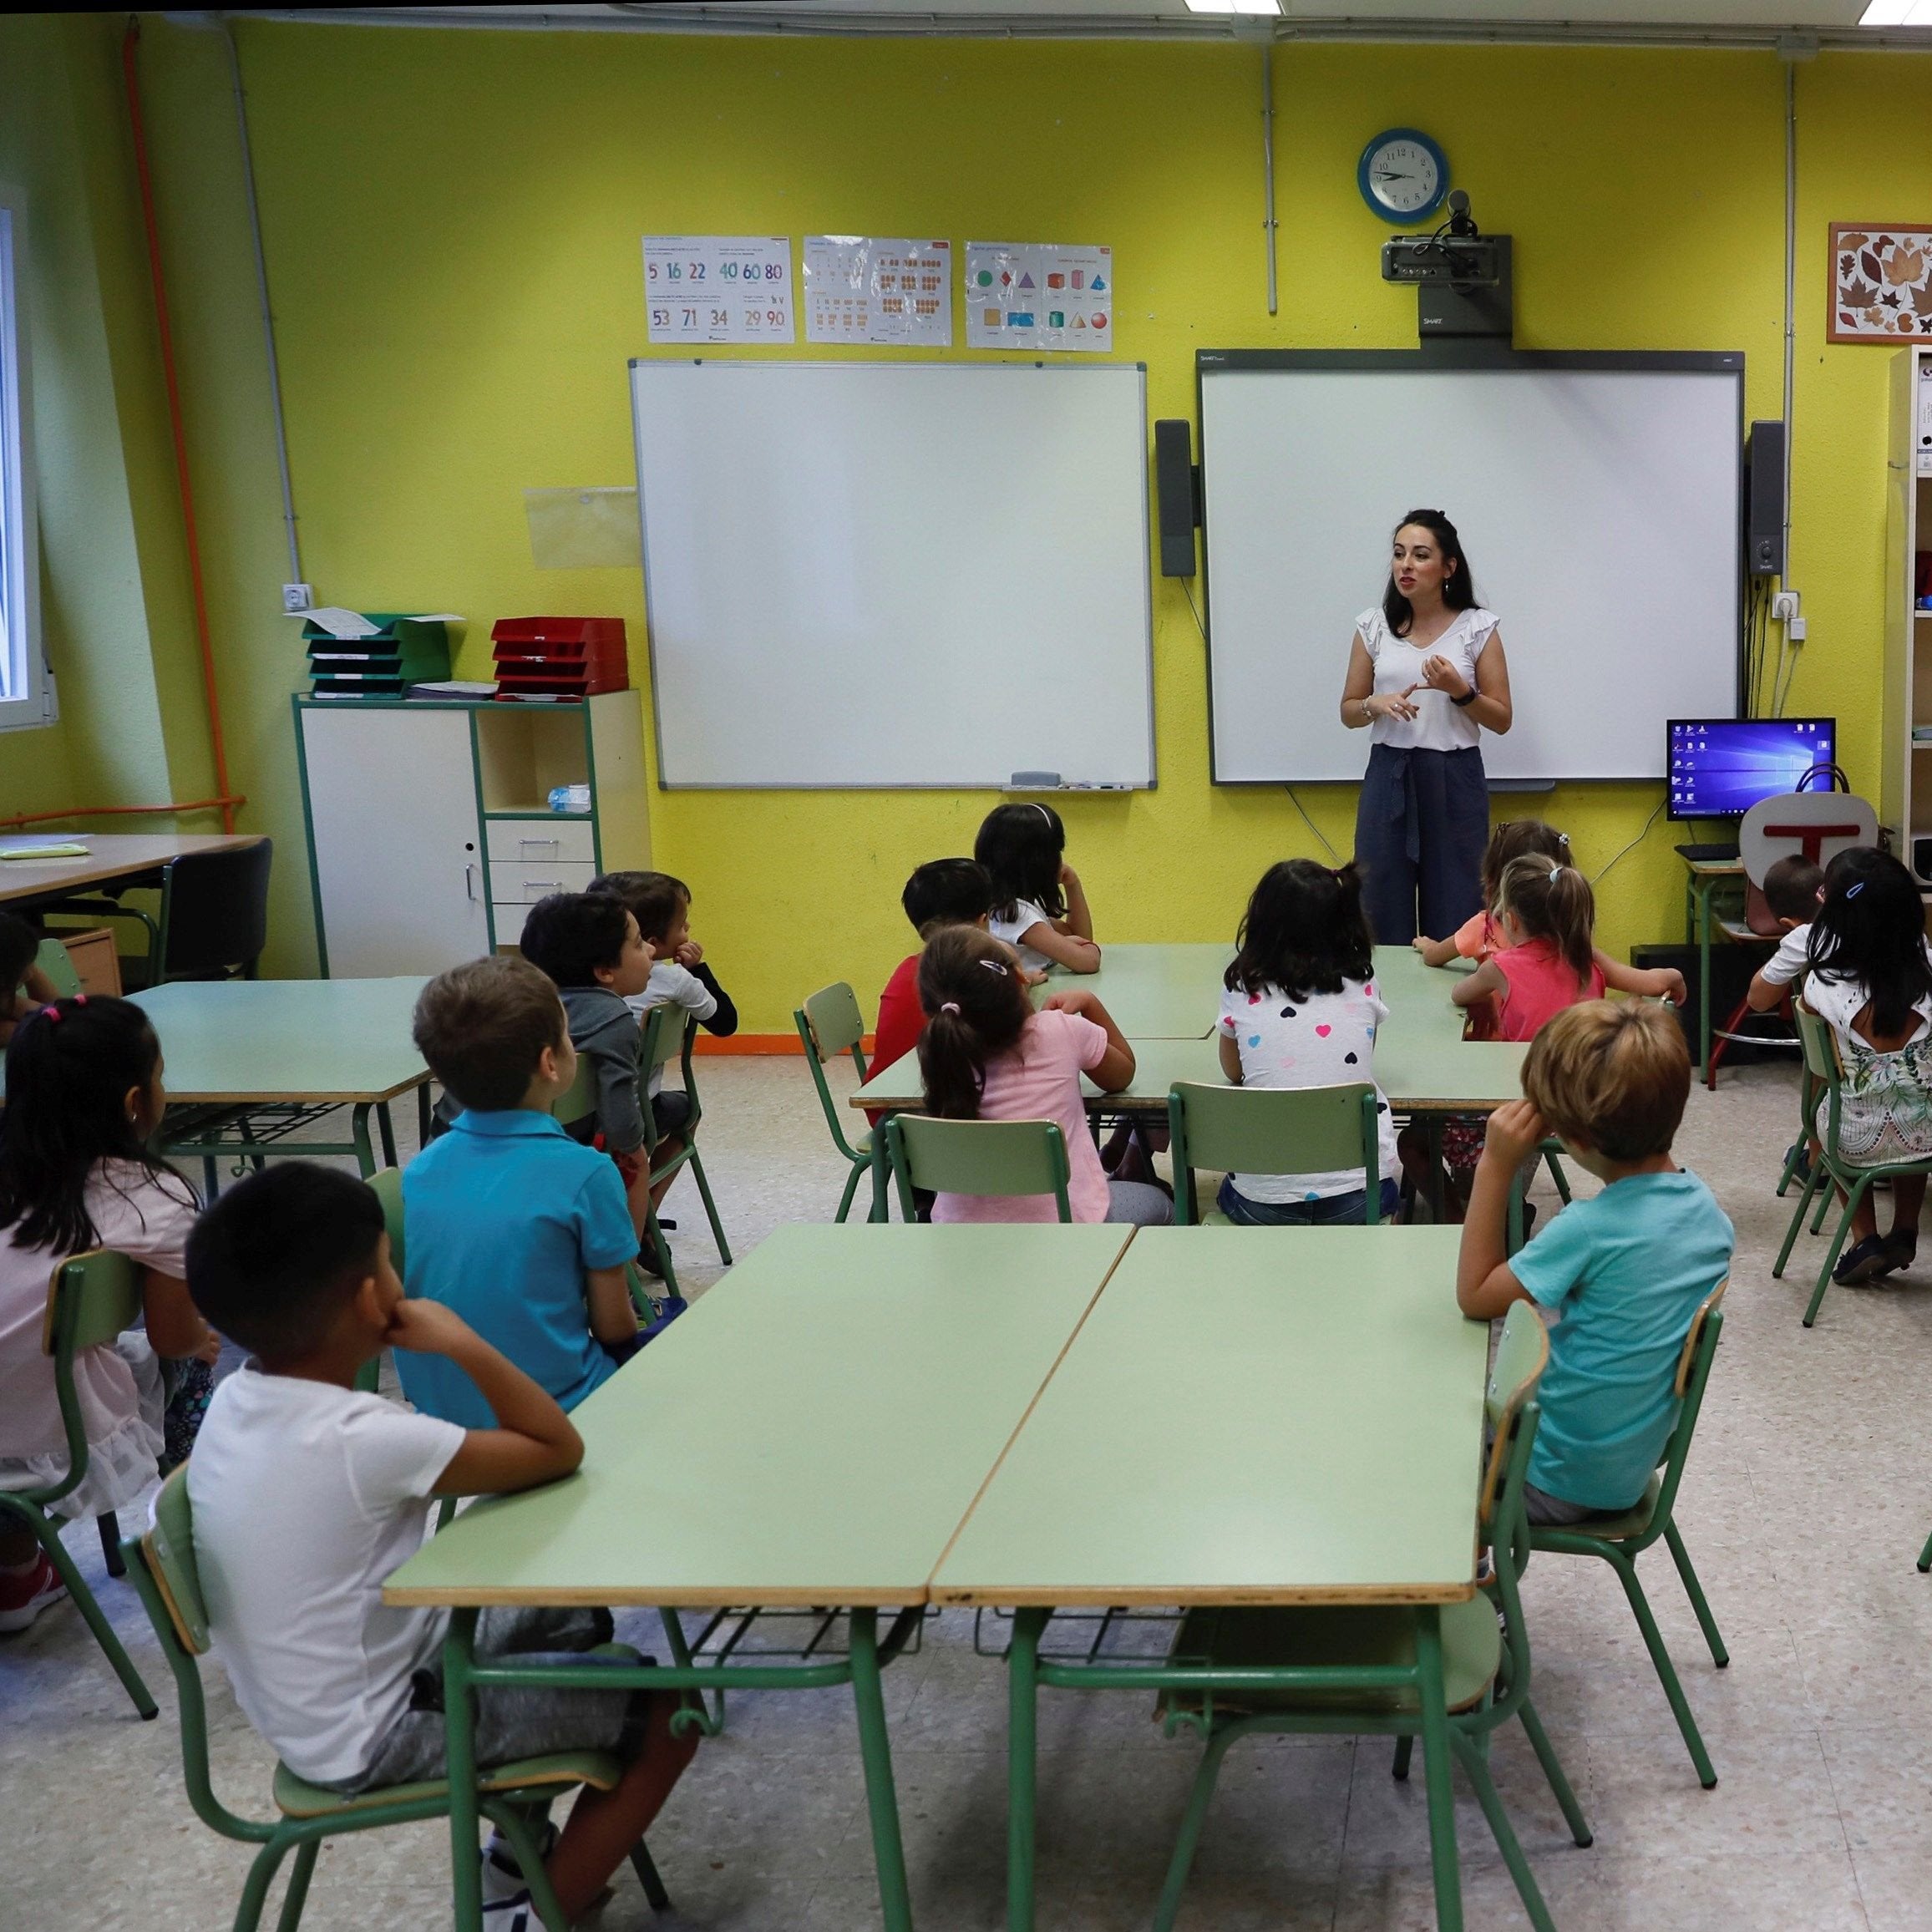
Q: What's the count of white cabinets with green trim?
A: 1